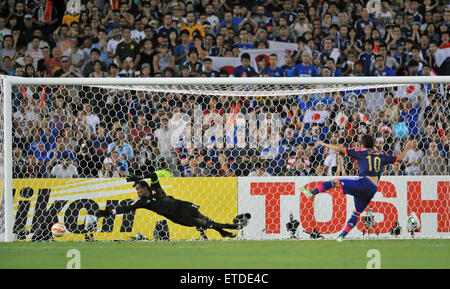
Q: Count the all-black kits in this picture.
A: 1